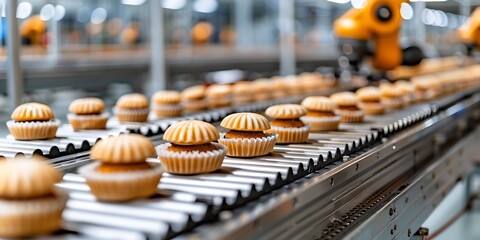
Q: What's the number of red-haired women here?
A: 0